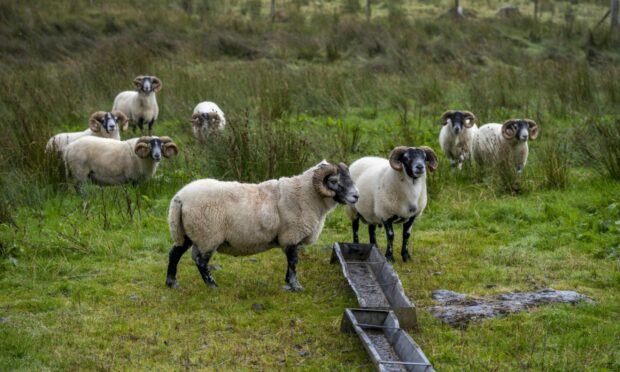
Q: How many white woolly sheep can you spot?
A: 8